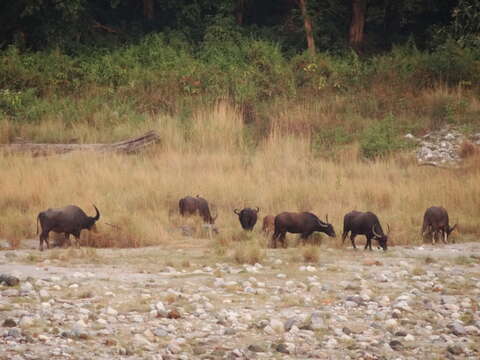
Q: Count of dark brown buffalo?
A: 6